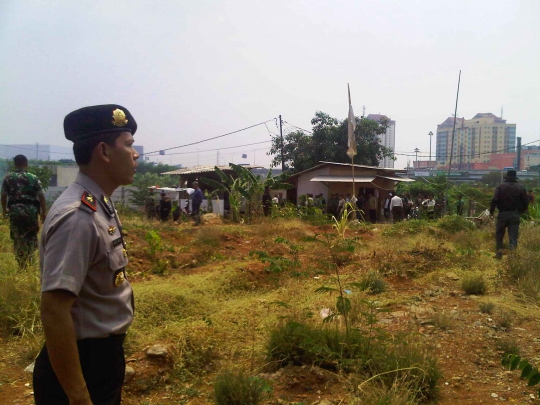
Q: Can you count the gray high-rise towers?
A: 1